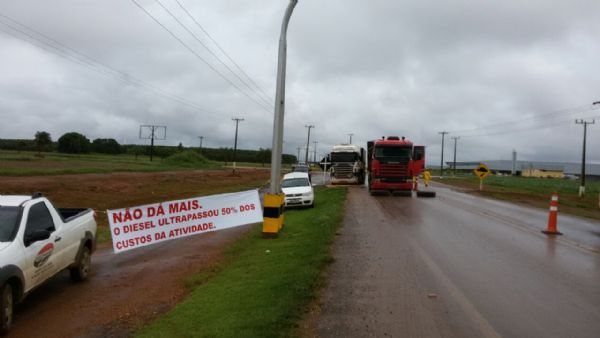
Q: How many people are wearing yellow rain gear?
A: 1